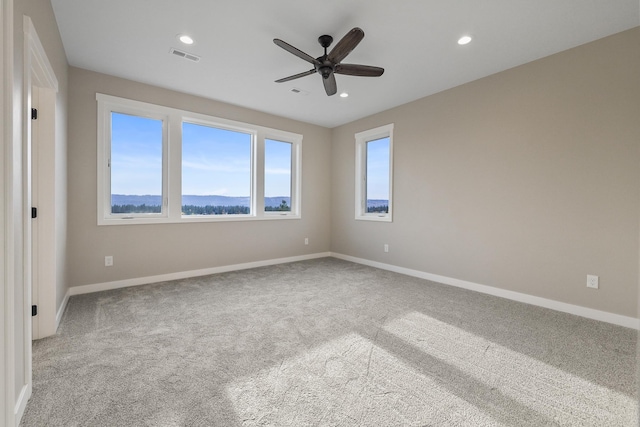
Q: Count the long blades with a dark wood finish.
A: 5